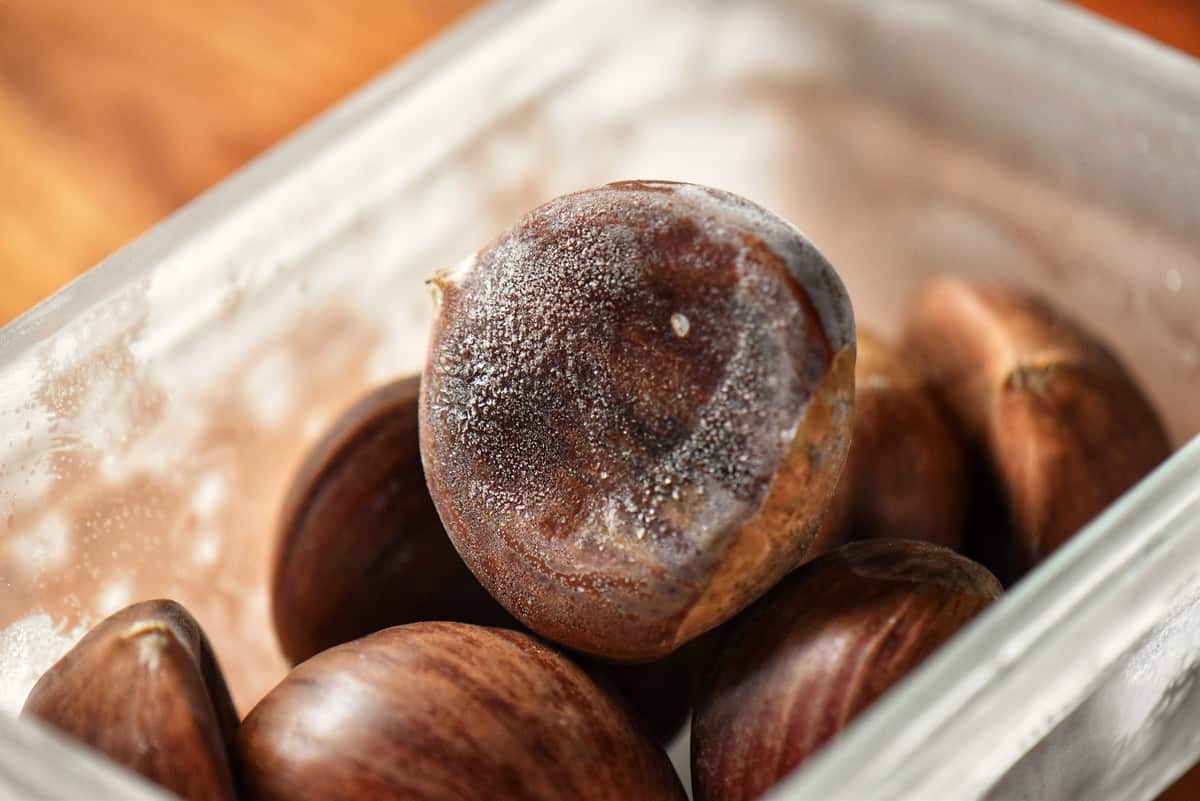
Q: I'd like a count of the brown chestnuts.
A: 7